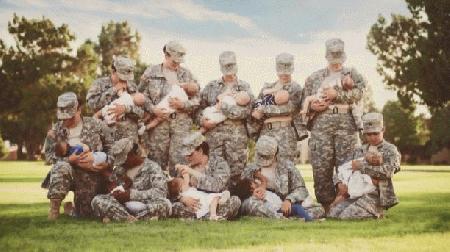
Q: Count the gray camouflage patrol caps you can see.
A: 10